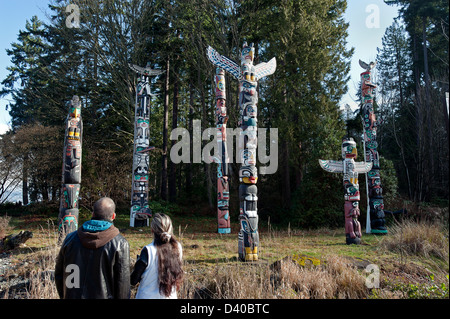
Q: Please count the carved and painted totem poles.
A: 6